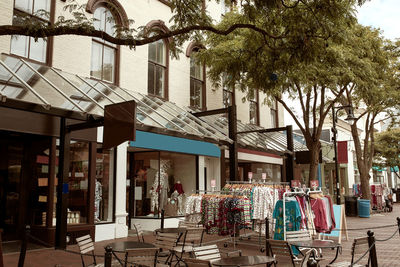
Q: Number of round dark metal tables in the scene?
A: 4